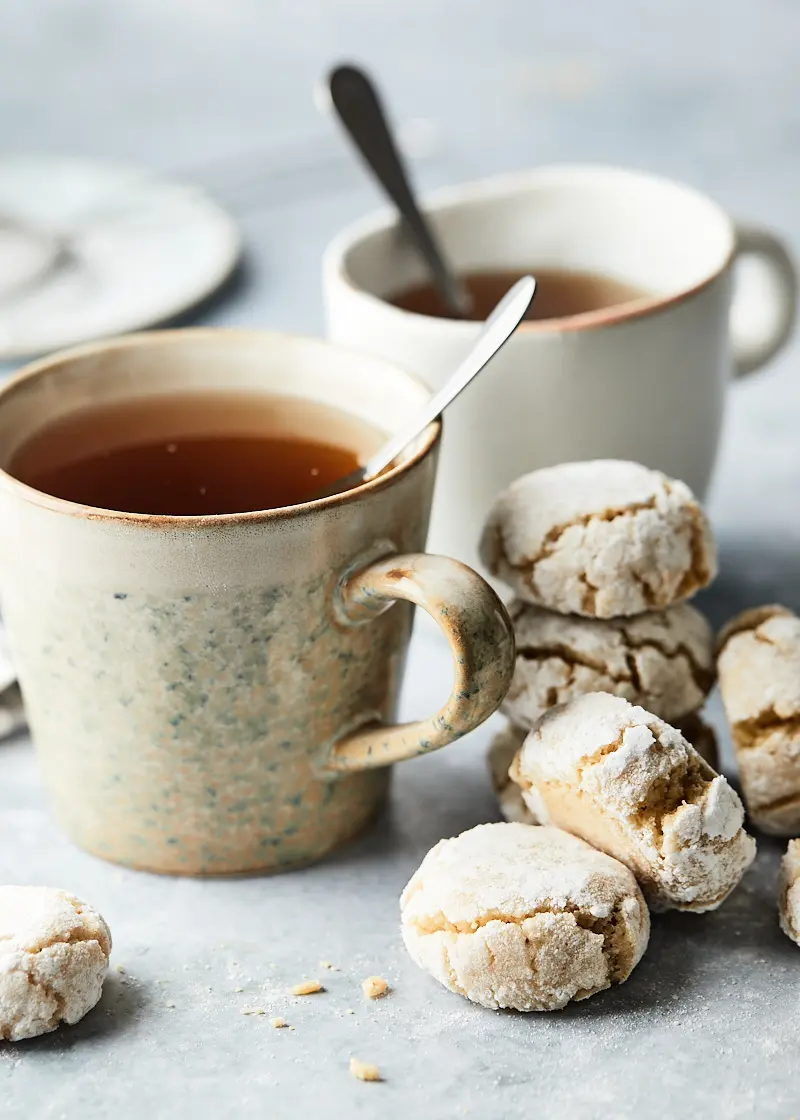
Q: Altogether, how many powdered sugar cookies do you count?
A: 8